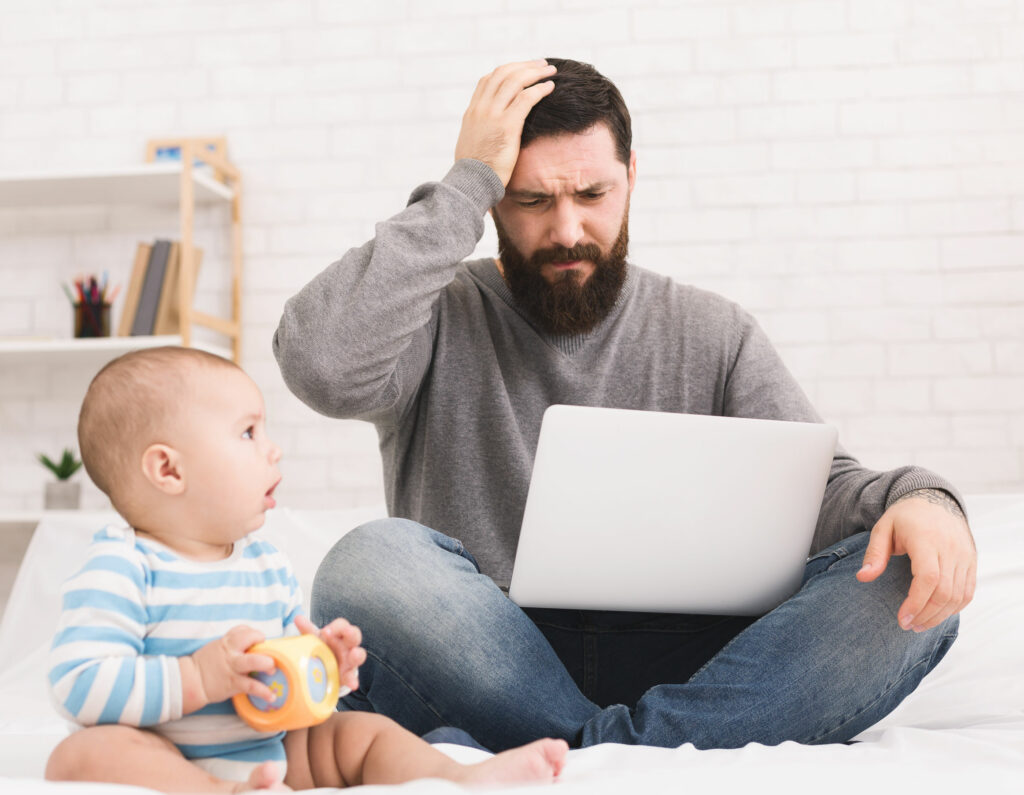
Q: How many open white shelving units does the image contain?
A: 1